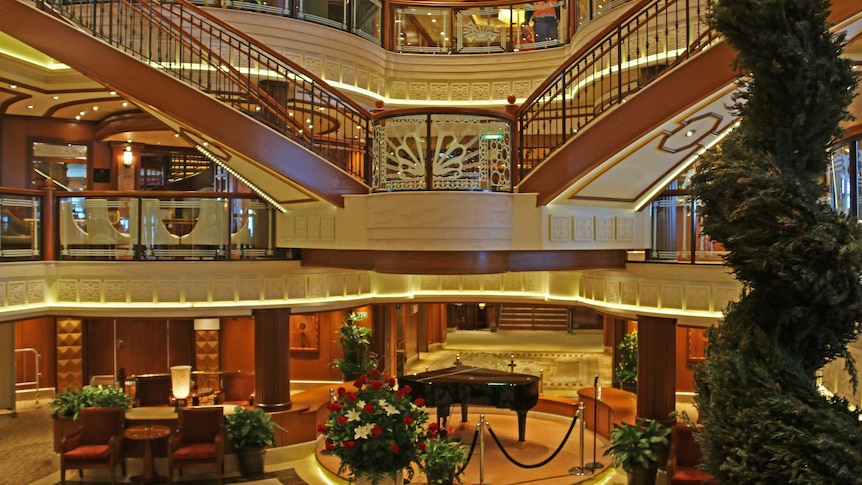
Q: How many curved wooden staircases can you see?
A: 2